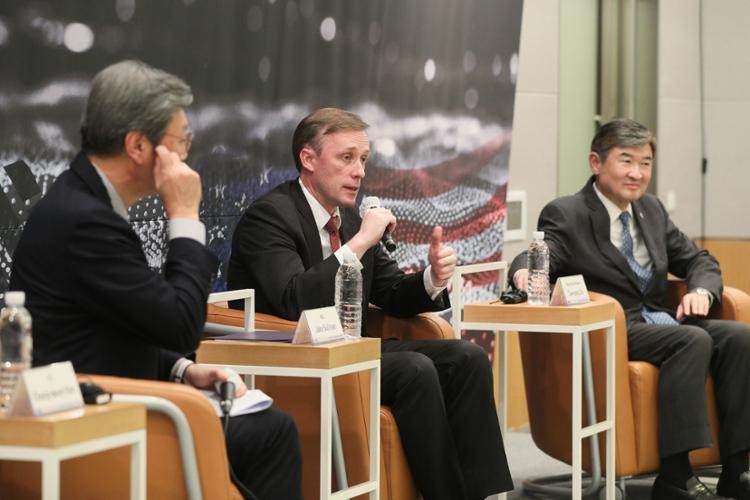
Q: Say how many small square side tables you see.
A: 3